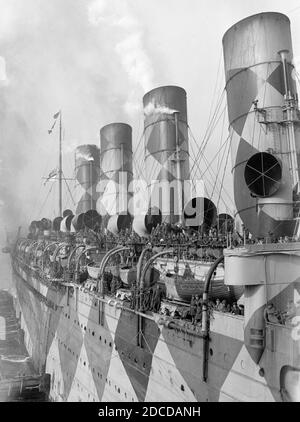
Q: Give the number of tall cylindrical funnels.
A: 4